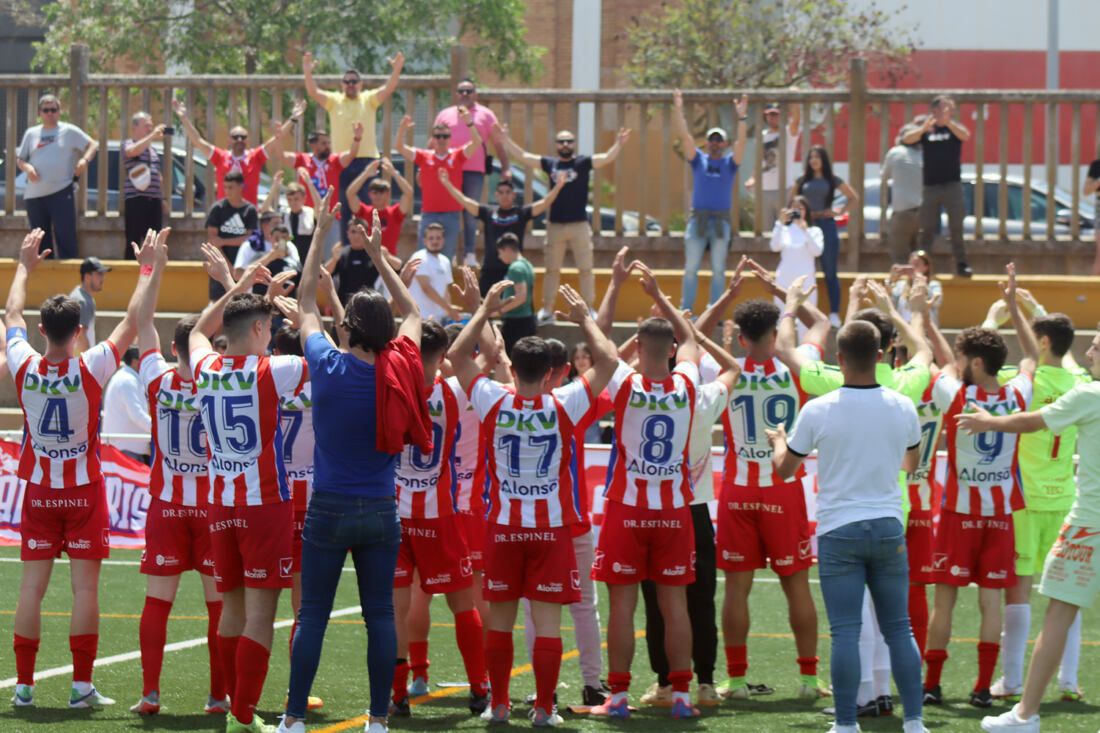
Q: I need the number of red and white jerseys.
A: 11